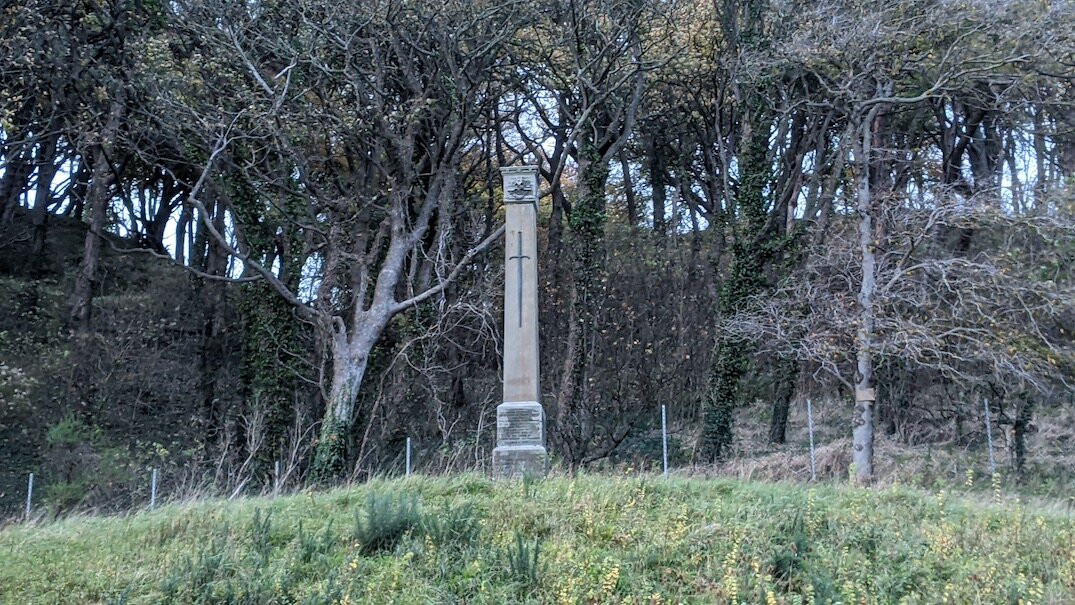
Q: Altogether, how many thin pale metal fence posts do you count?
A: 7